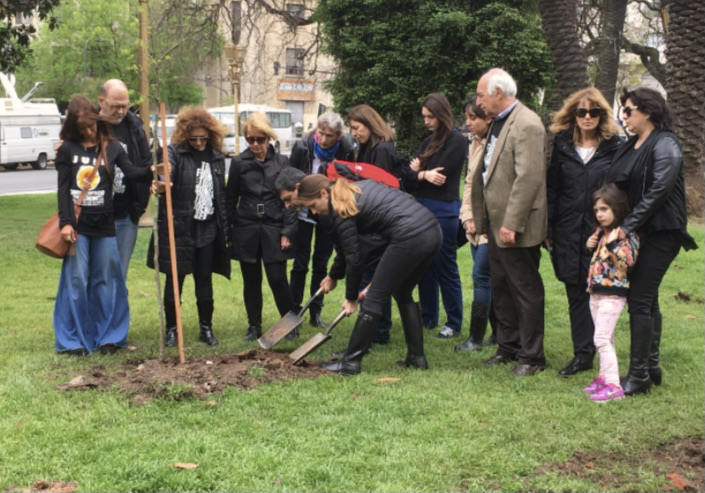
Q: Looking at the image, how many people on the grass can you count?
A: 14